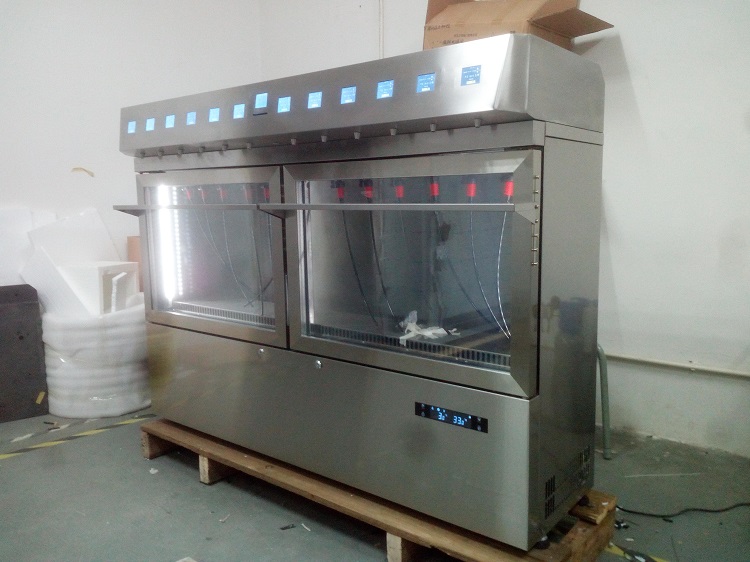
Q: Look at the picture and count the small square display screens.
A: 13